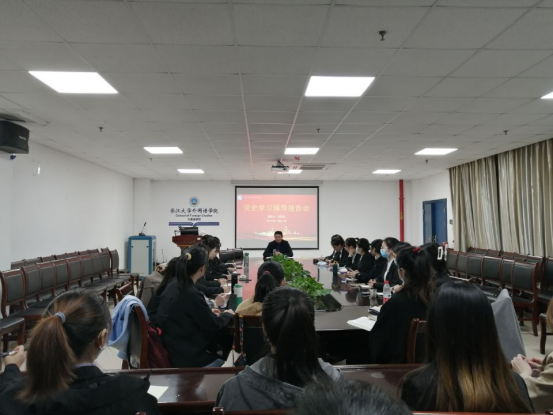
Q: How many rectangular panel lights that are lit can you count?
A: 9